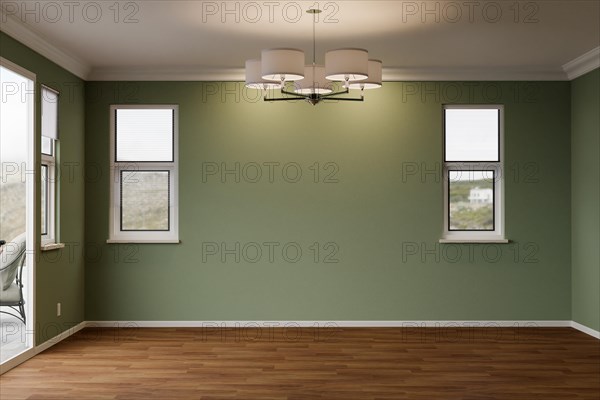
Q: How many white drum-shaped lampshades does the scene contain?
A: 5